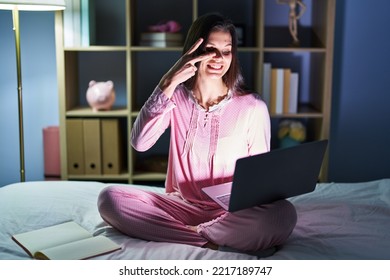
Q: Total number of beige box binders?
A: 3